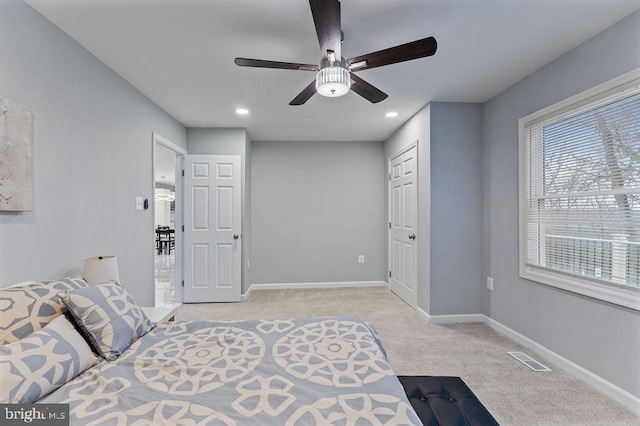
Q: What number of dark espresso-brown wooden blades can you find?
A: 5